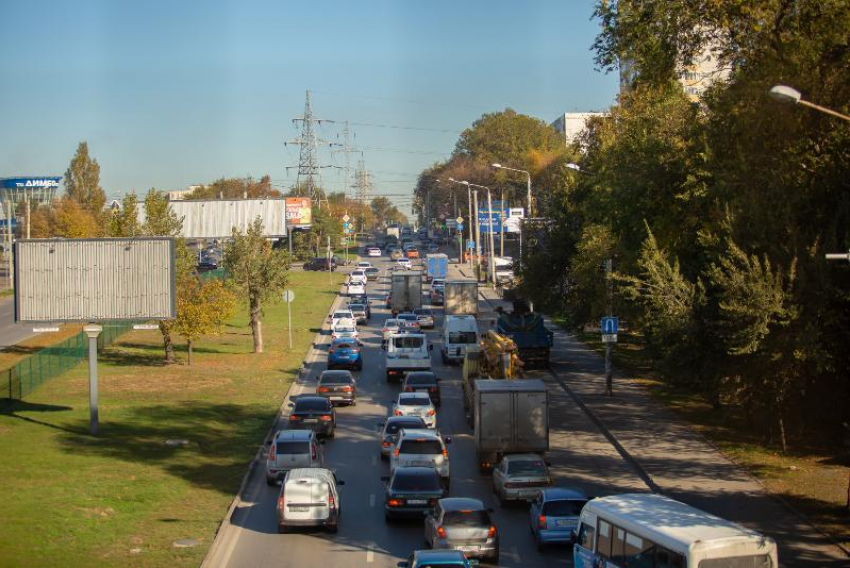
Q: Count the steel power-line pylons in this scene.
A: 3